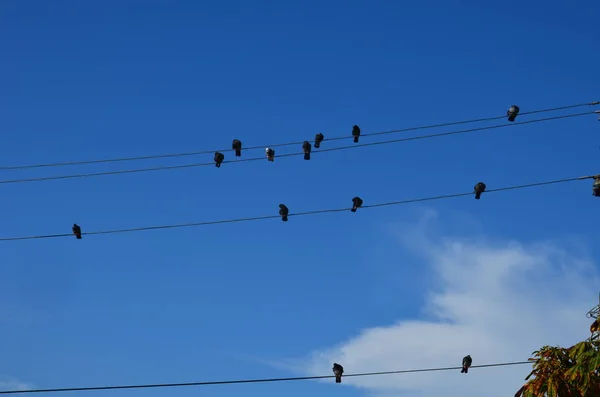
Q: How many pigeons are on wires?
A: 13